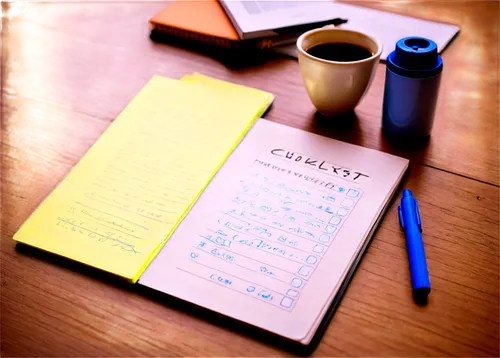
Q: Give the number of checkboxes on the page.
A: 12